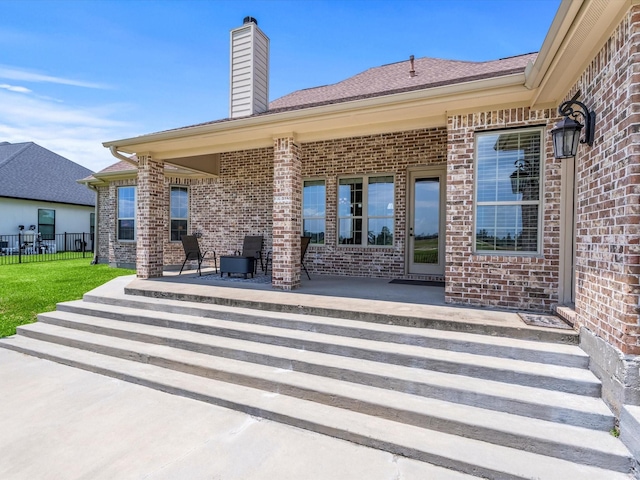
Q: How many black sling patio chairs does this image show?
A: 3